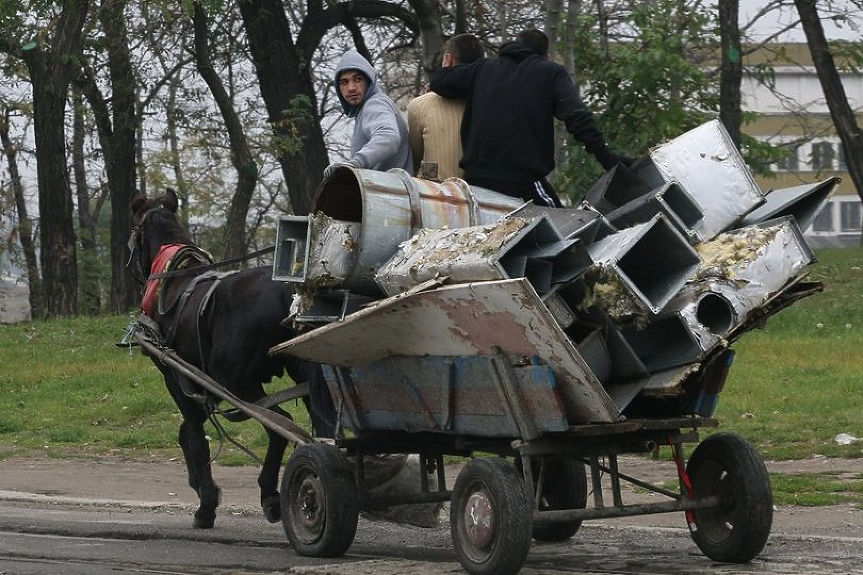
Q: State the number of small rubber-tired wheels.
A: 4